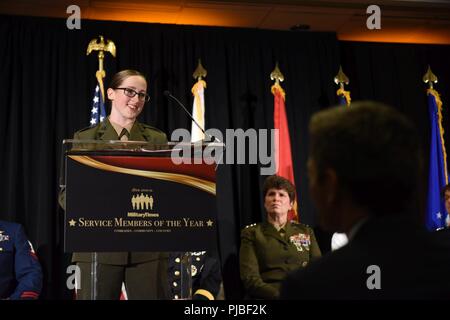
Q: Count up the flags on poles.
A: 5